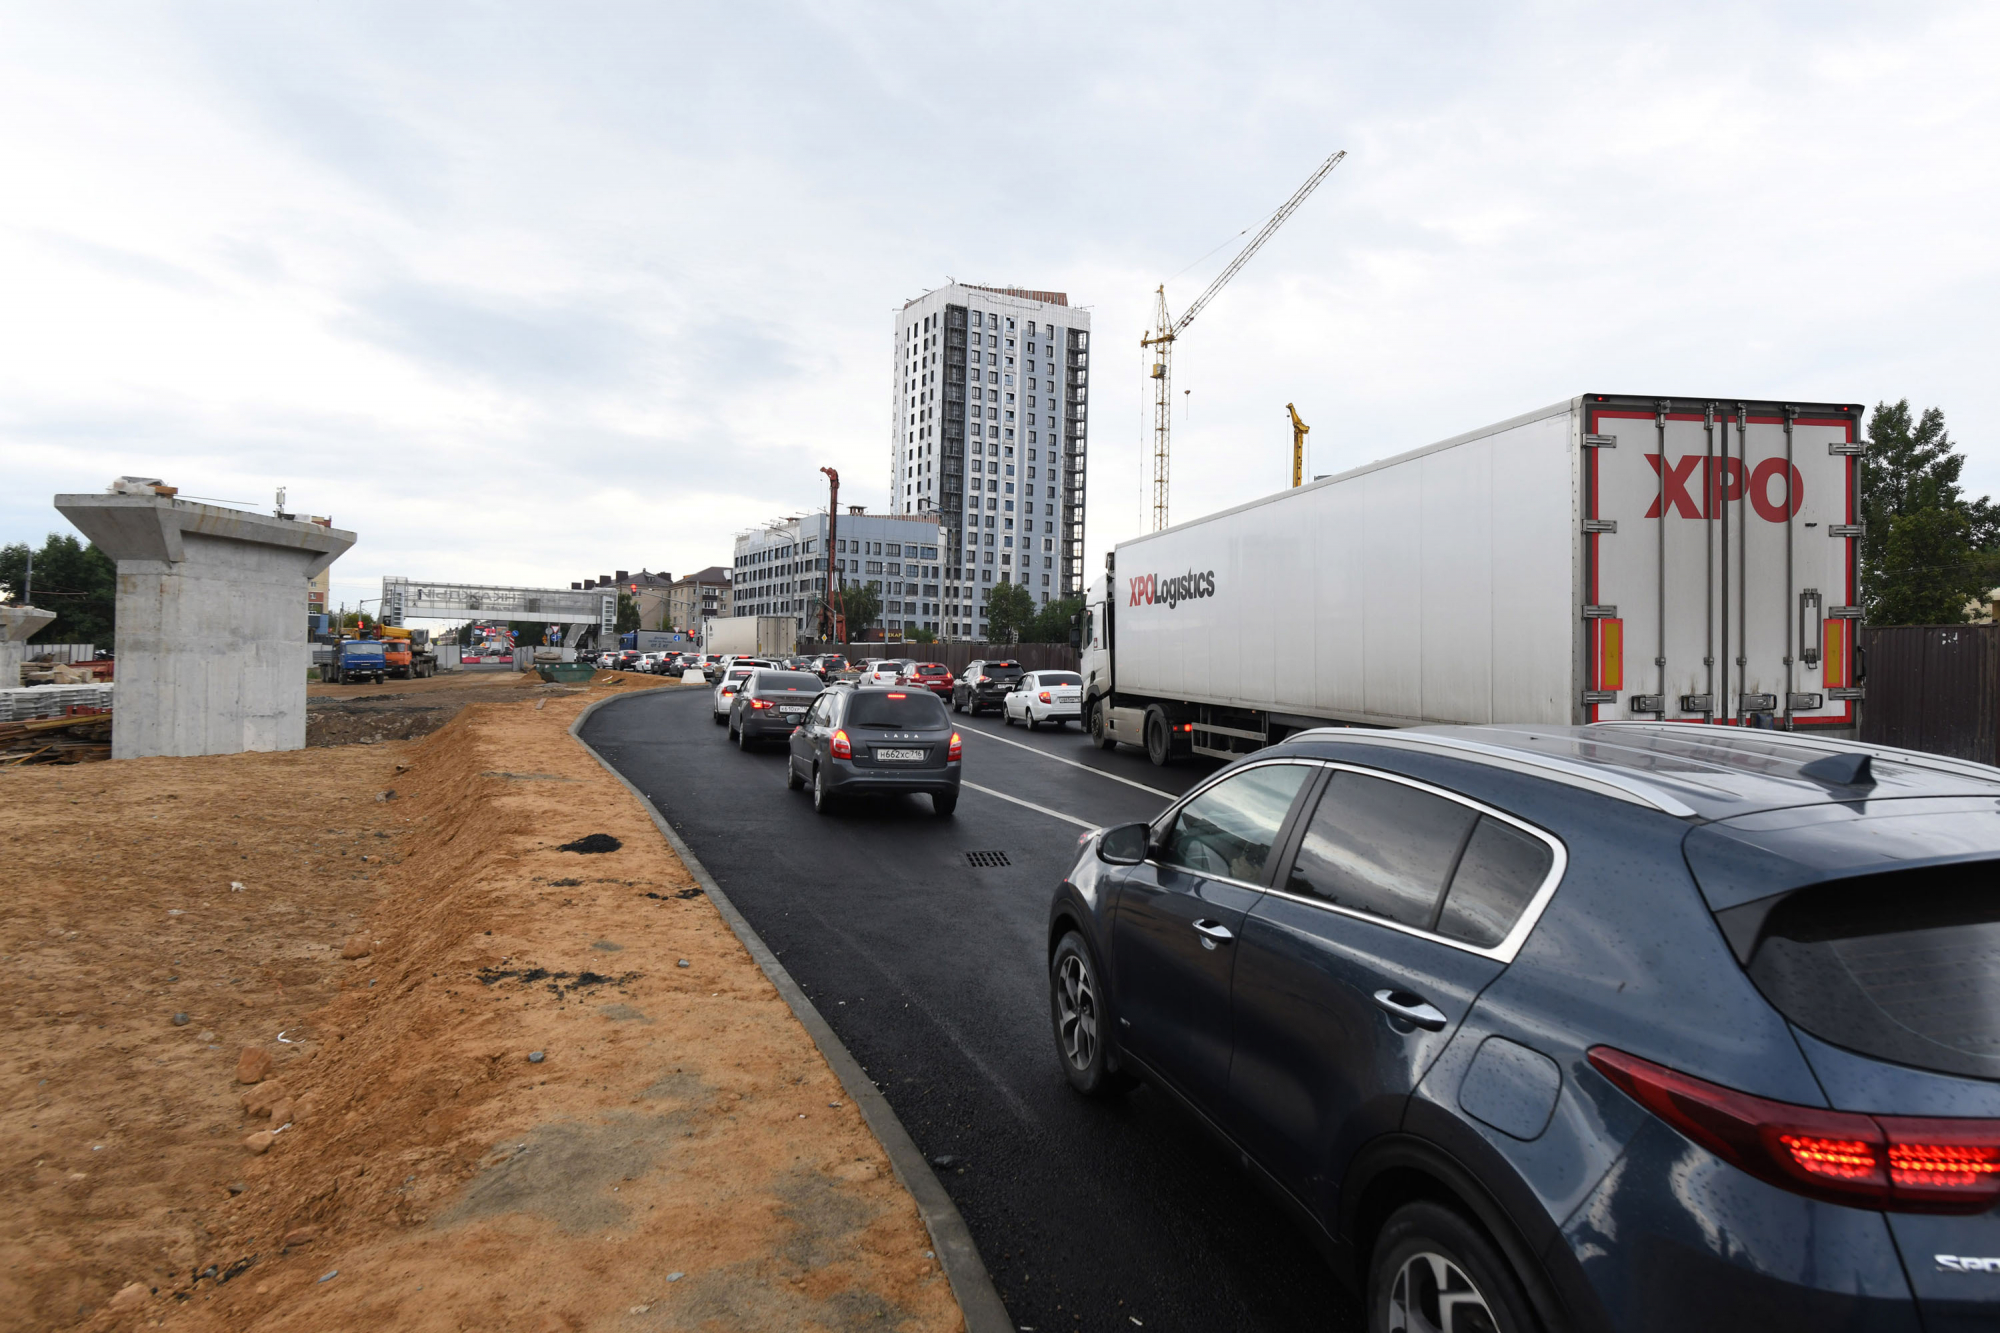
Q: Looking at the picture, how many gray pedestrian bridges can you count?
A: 1